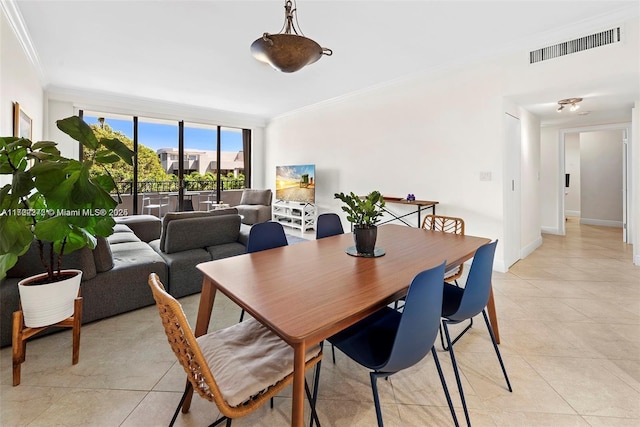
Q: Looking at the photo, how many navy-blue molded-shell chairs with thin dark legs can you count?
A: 4